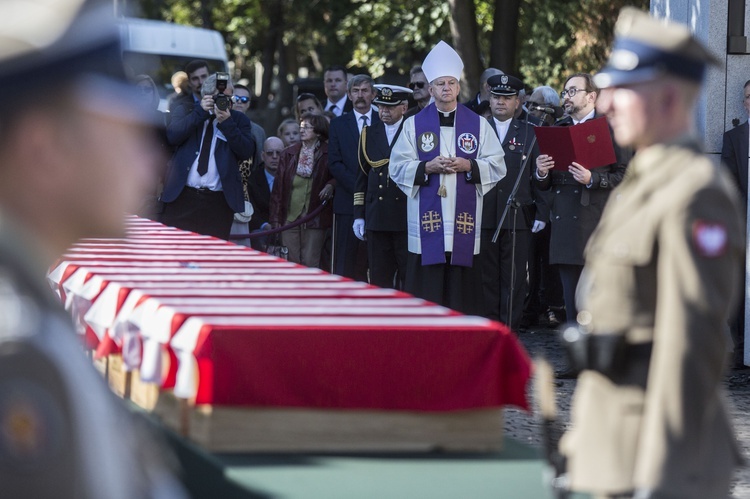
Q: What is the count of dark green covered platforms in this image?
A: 1